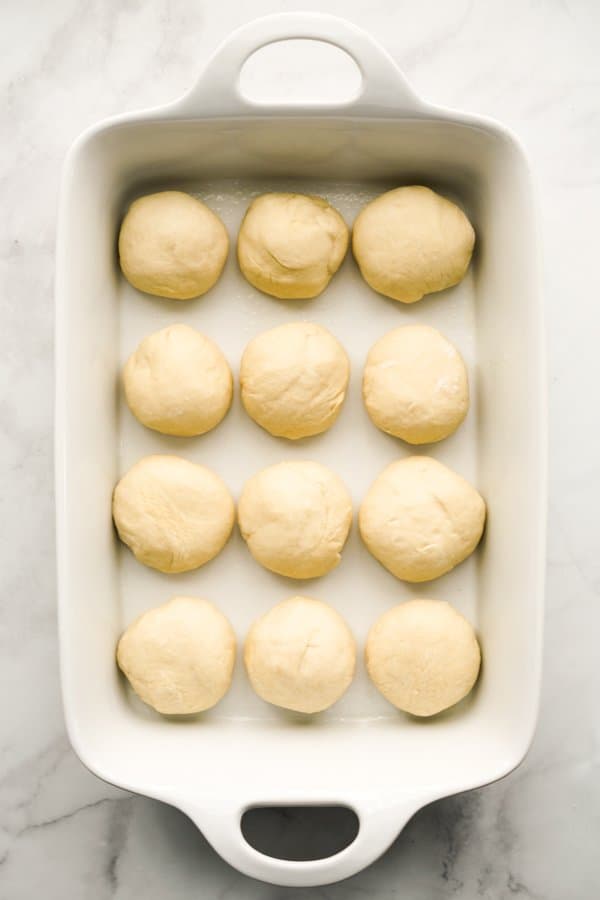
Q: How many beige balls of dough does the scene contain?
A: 12